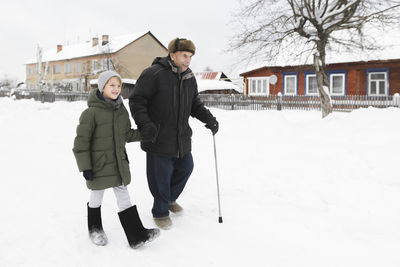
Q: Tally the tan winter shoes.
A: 2